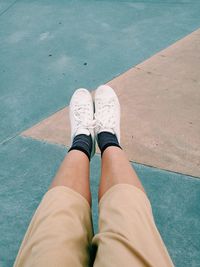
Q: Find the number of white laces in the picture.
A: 2